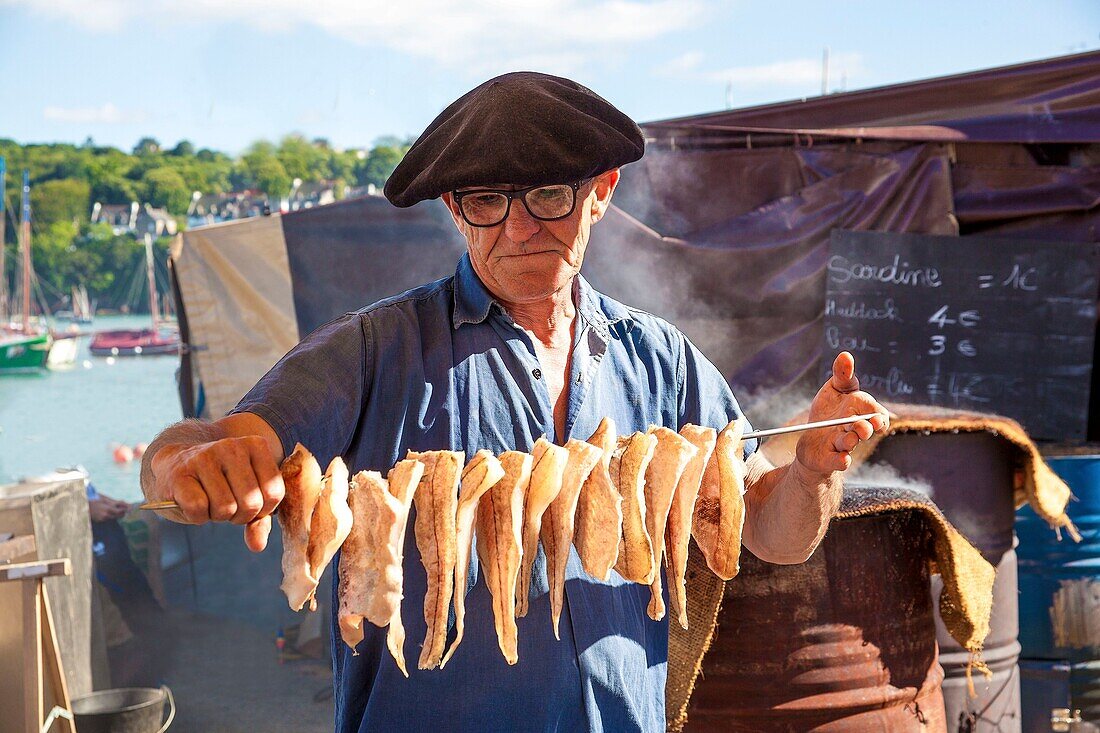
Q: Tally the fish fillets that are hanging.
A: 14